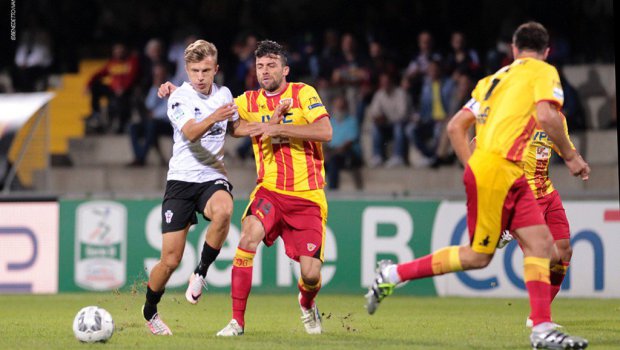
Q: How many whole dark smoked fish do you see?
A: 0